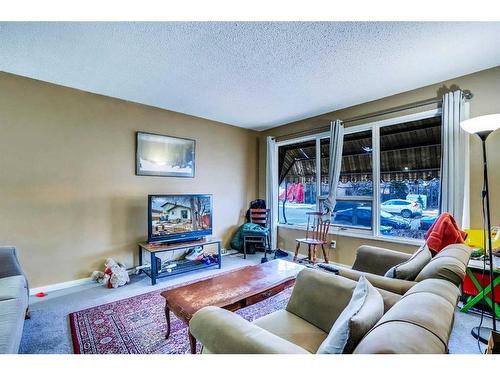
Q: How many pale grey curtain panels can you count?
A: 3